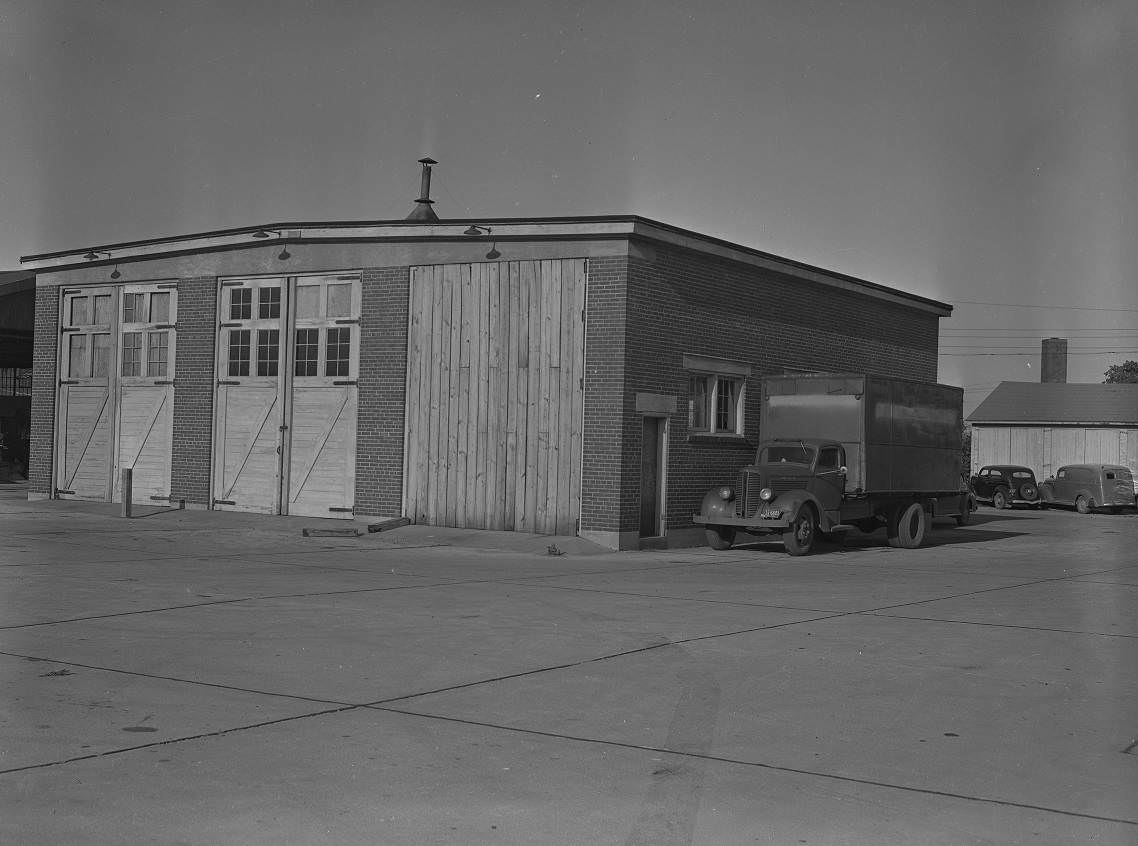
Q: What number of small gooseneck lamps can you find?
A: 3